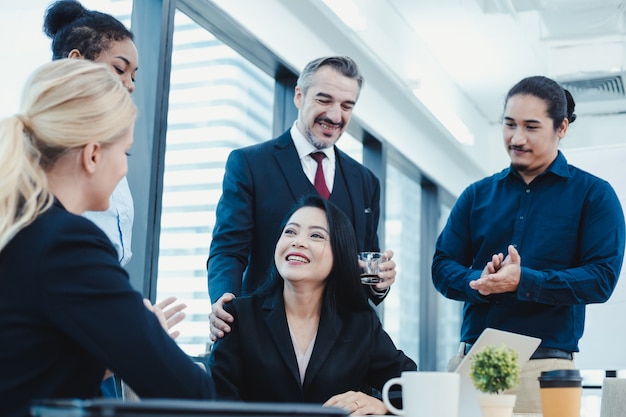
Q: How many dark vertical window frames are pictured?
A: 4